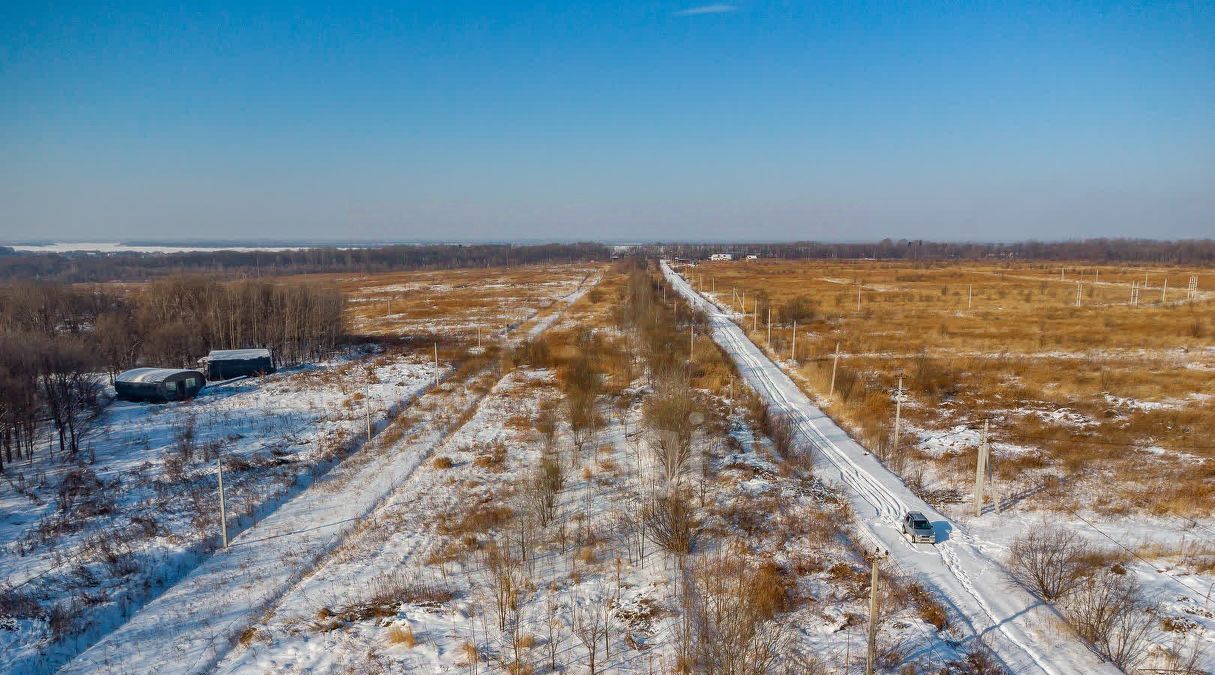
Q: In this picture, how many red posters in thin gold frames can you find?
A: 0